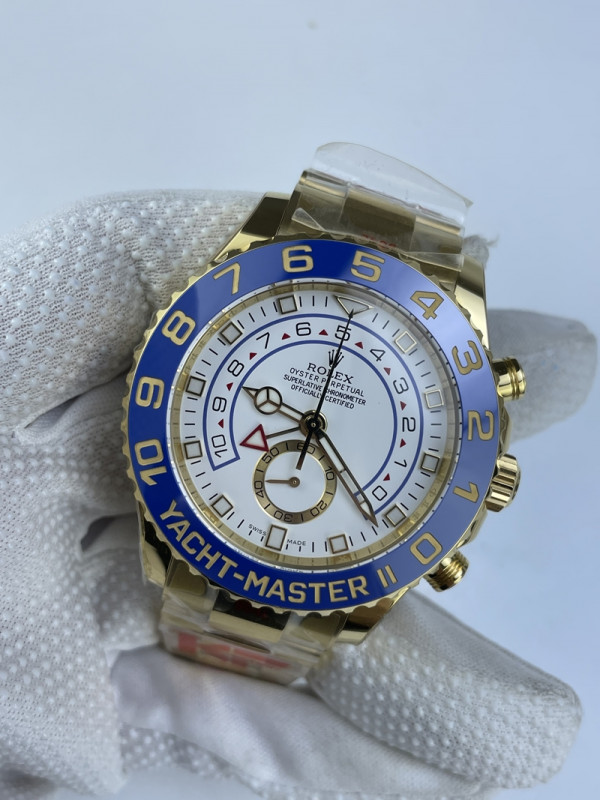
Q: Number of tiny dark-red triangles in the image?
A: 10